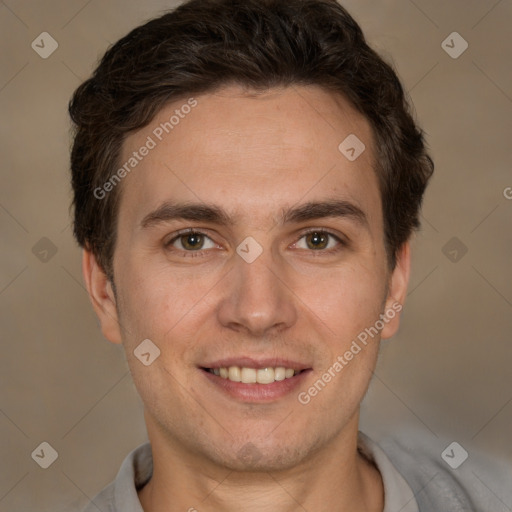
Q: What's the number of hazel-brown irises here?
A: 2